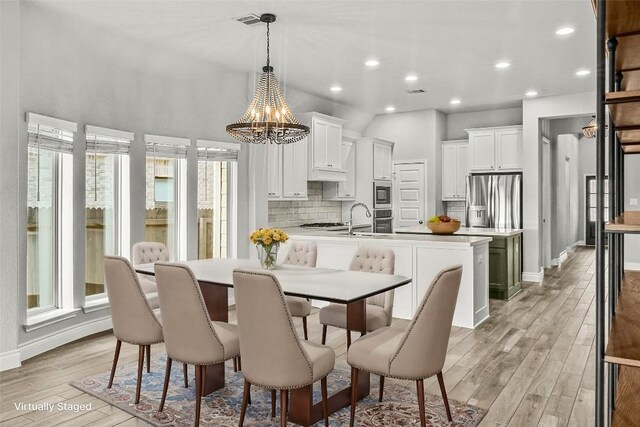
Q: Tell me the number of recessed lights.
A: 9